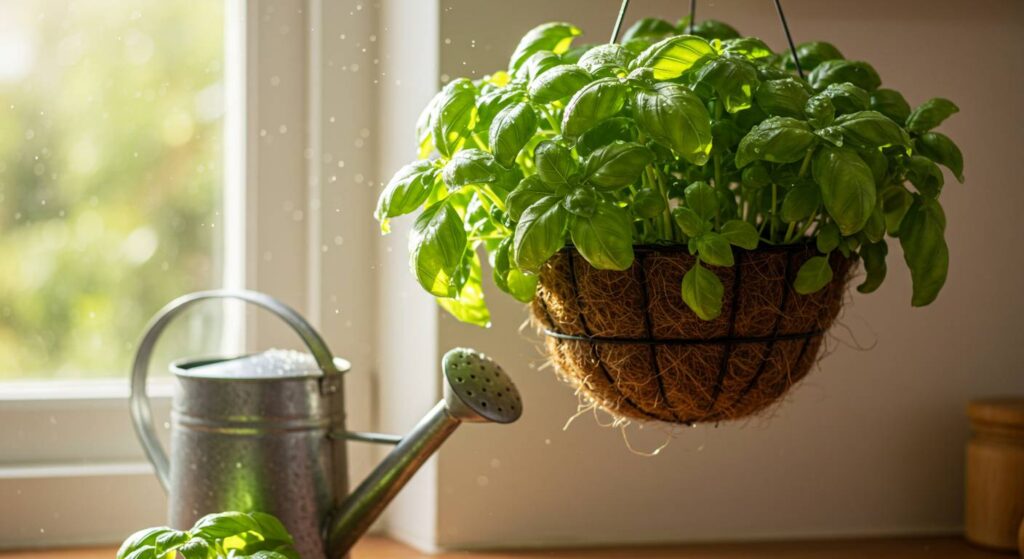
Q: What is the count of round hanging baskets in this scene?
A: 1